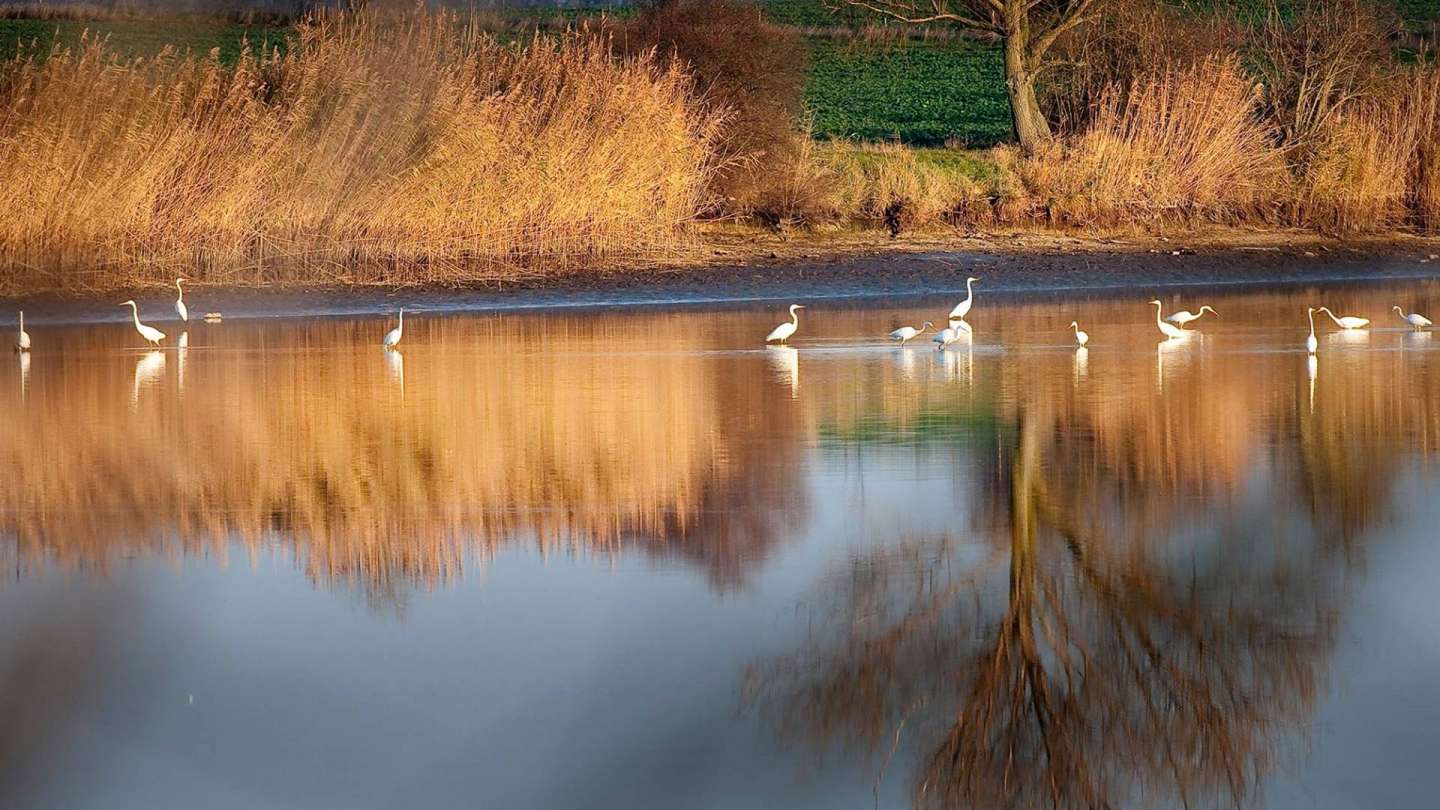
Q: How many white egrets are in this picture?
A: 14